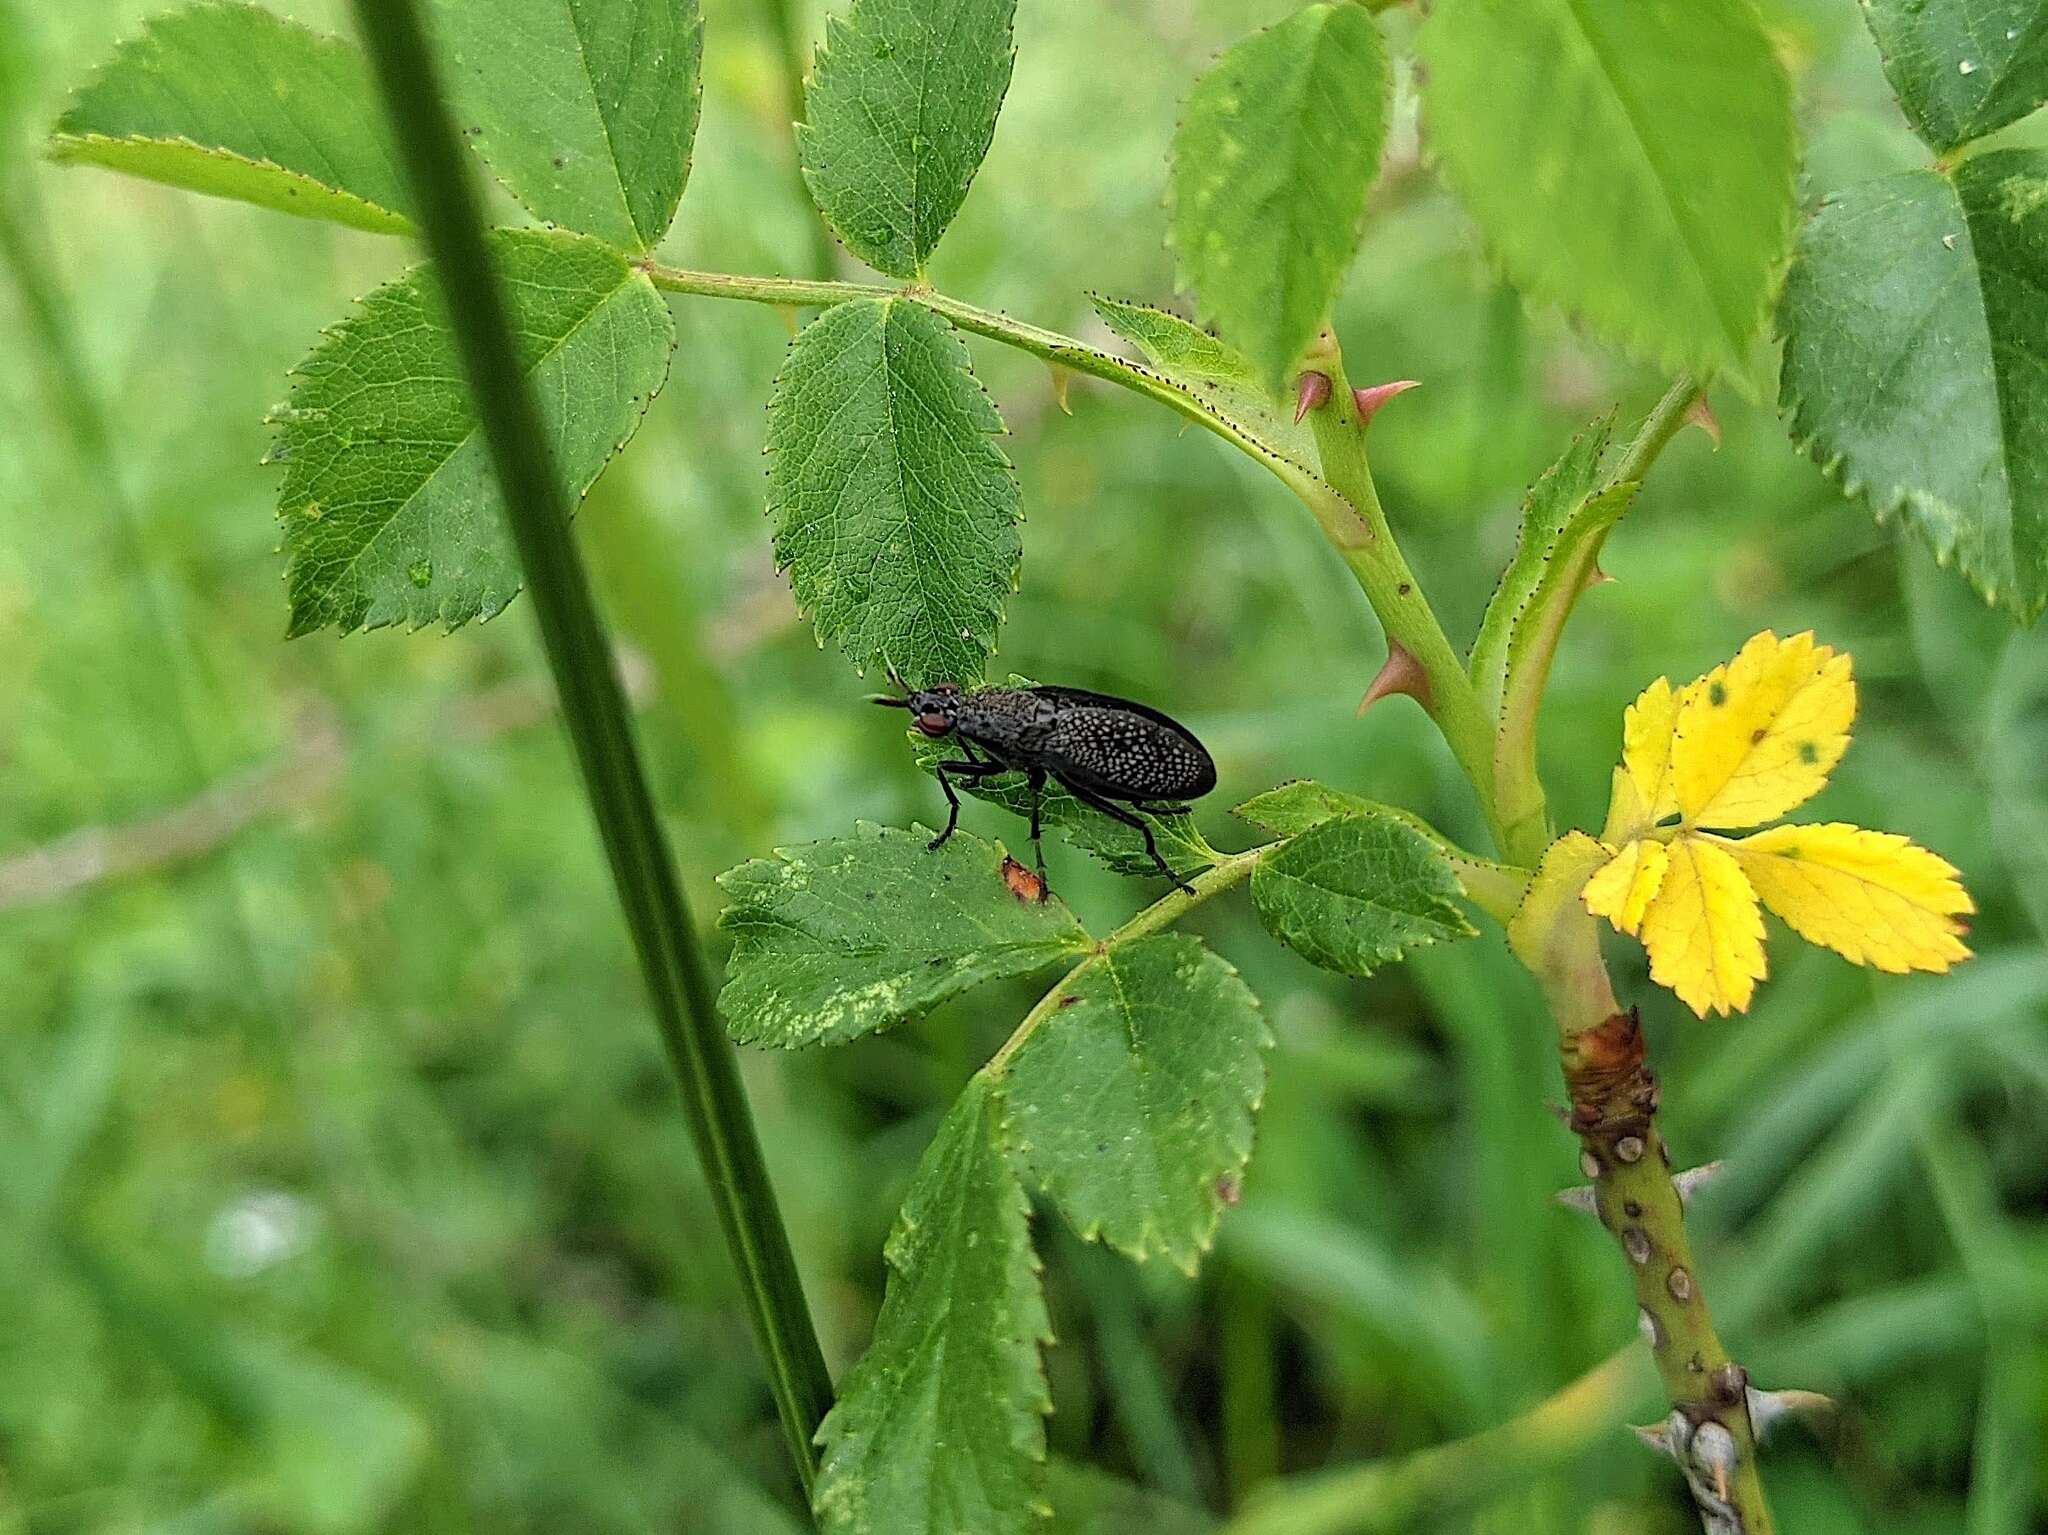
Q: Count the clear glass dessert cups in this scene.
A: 0